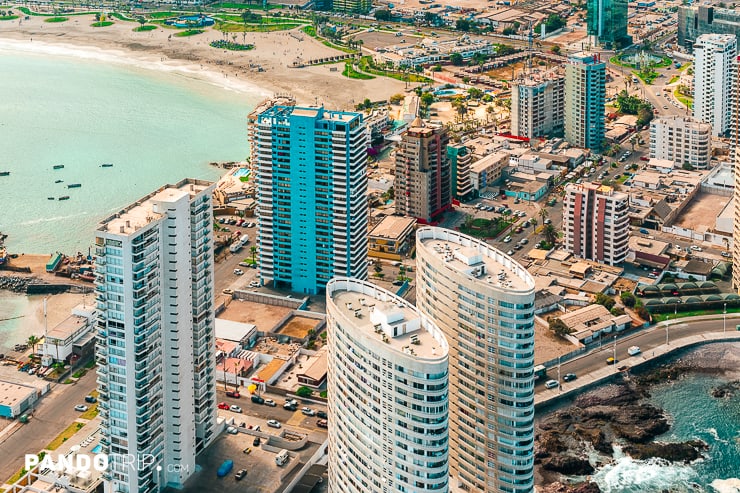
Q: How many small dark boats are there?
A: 7